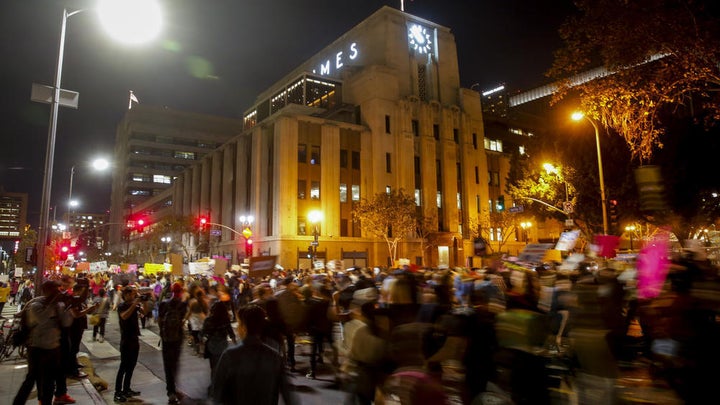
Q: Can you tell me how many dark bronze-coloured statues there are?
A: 0